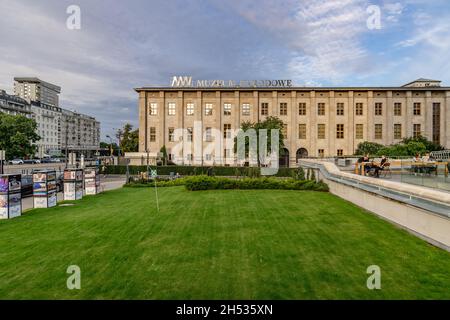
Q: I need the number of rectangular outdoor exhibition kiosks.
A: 4